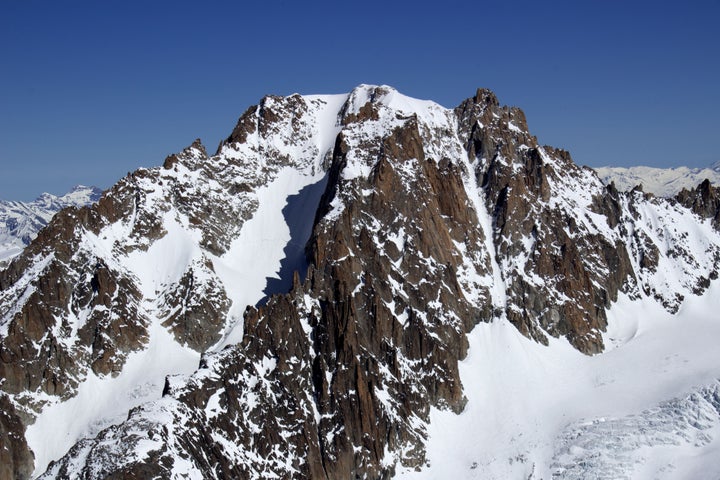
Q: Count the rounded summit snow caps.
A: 1